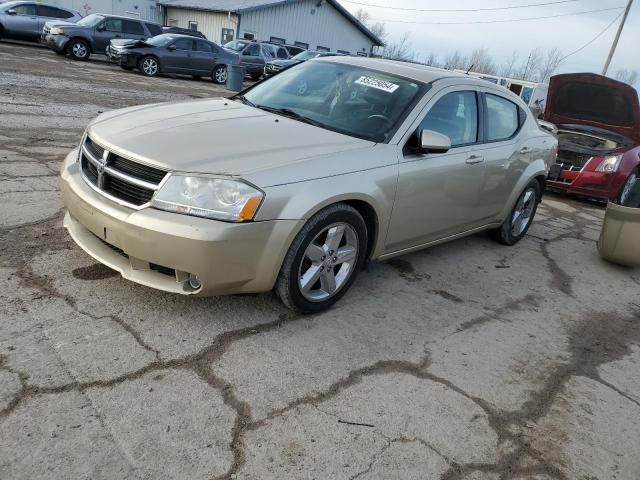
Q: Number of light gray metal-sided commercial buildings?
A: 1